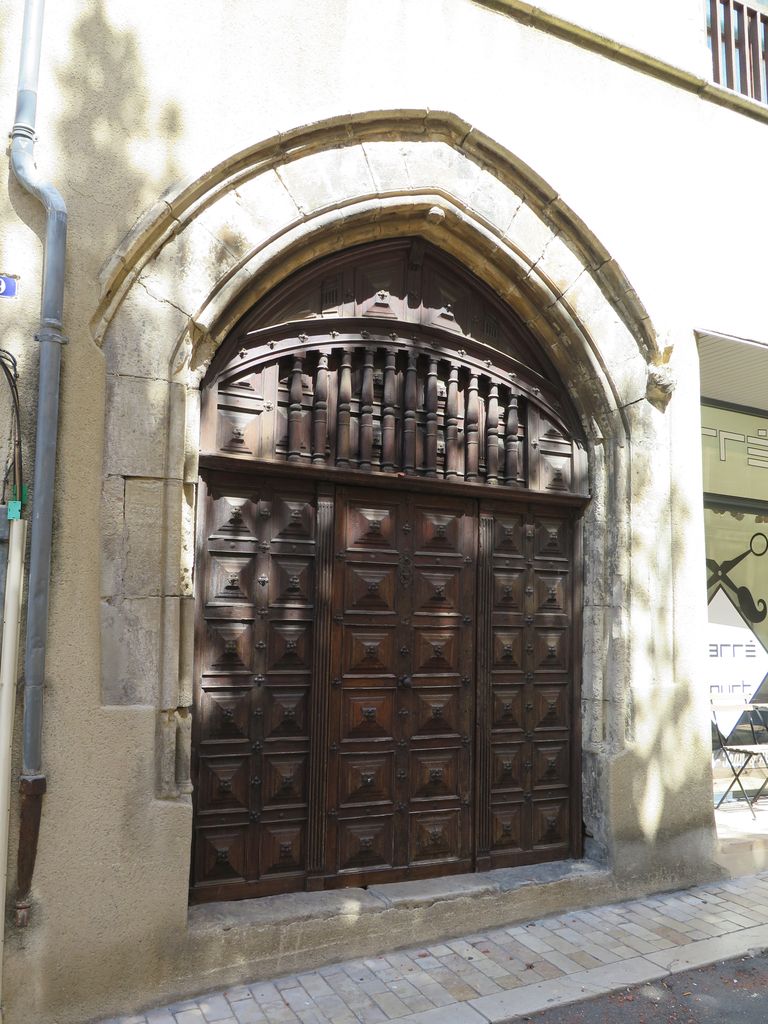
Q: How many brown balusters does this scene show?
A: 11